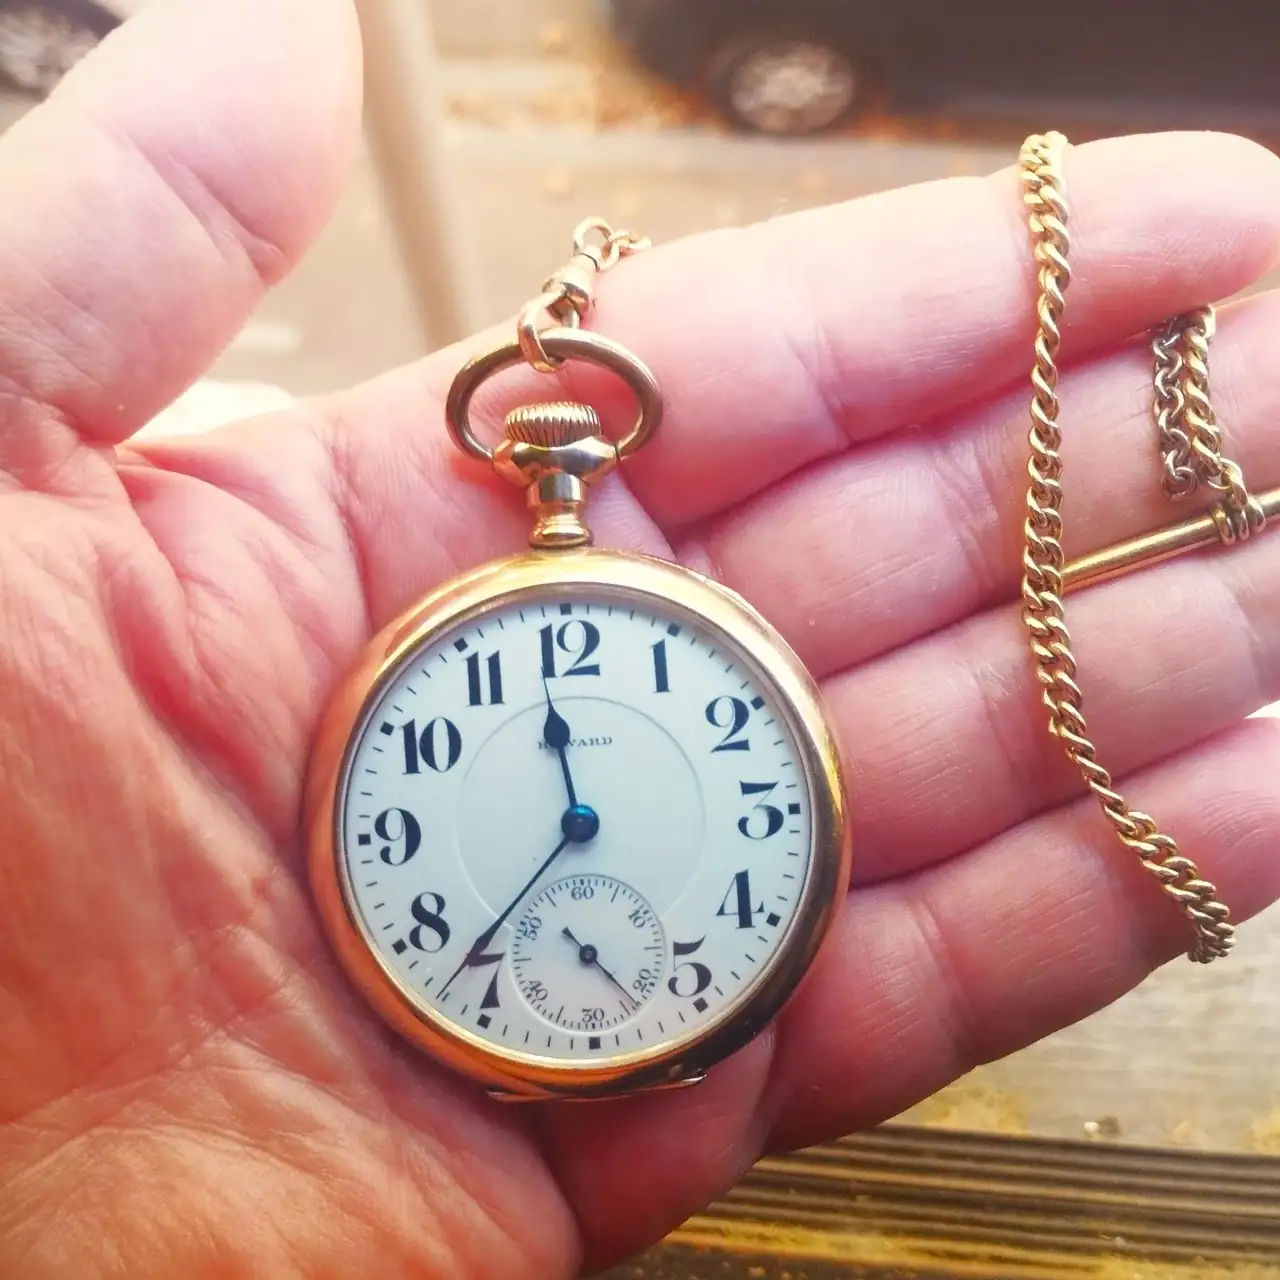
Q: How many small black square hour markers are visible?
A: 12